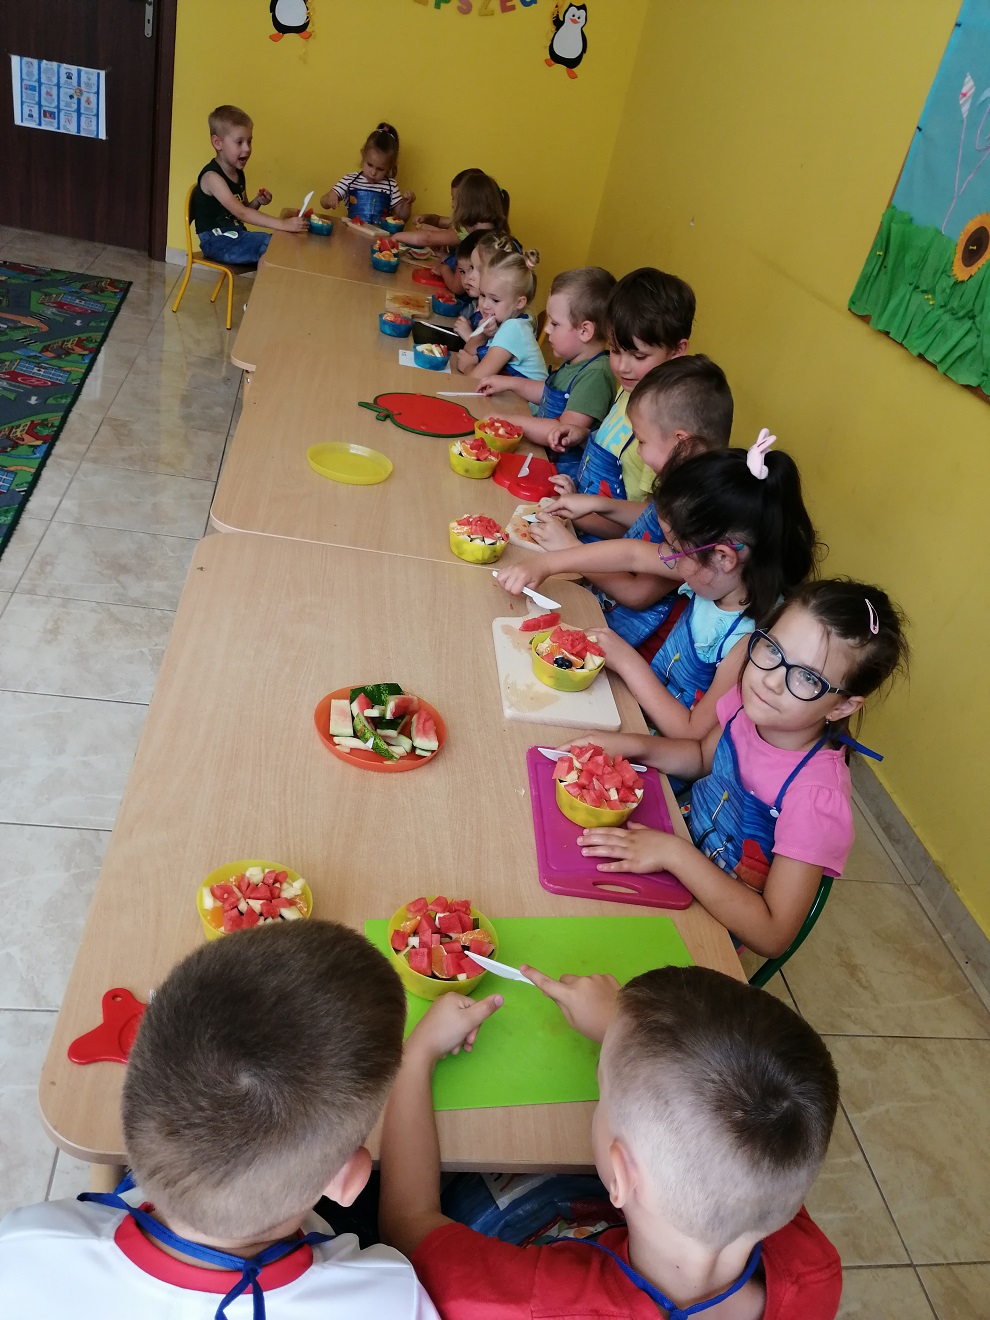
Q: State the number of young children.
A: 14